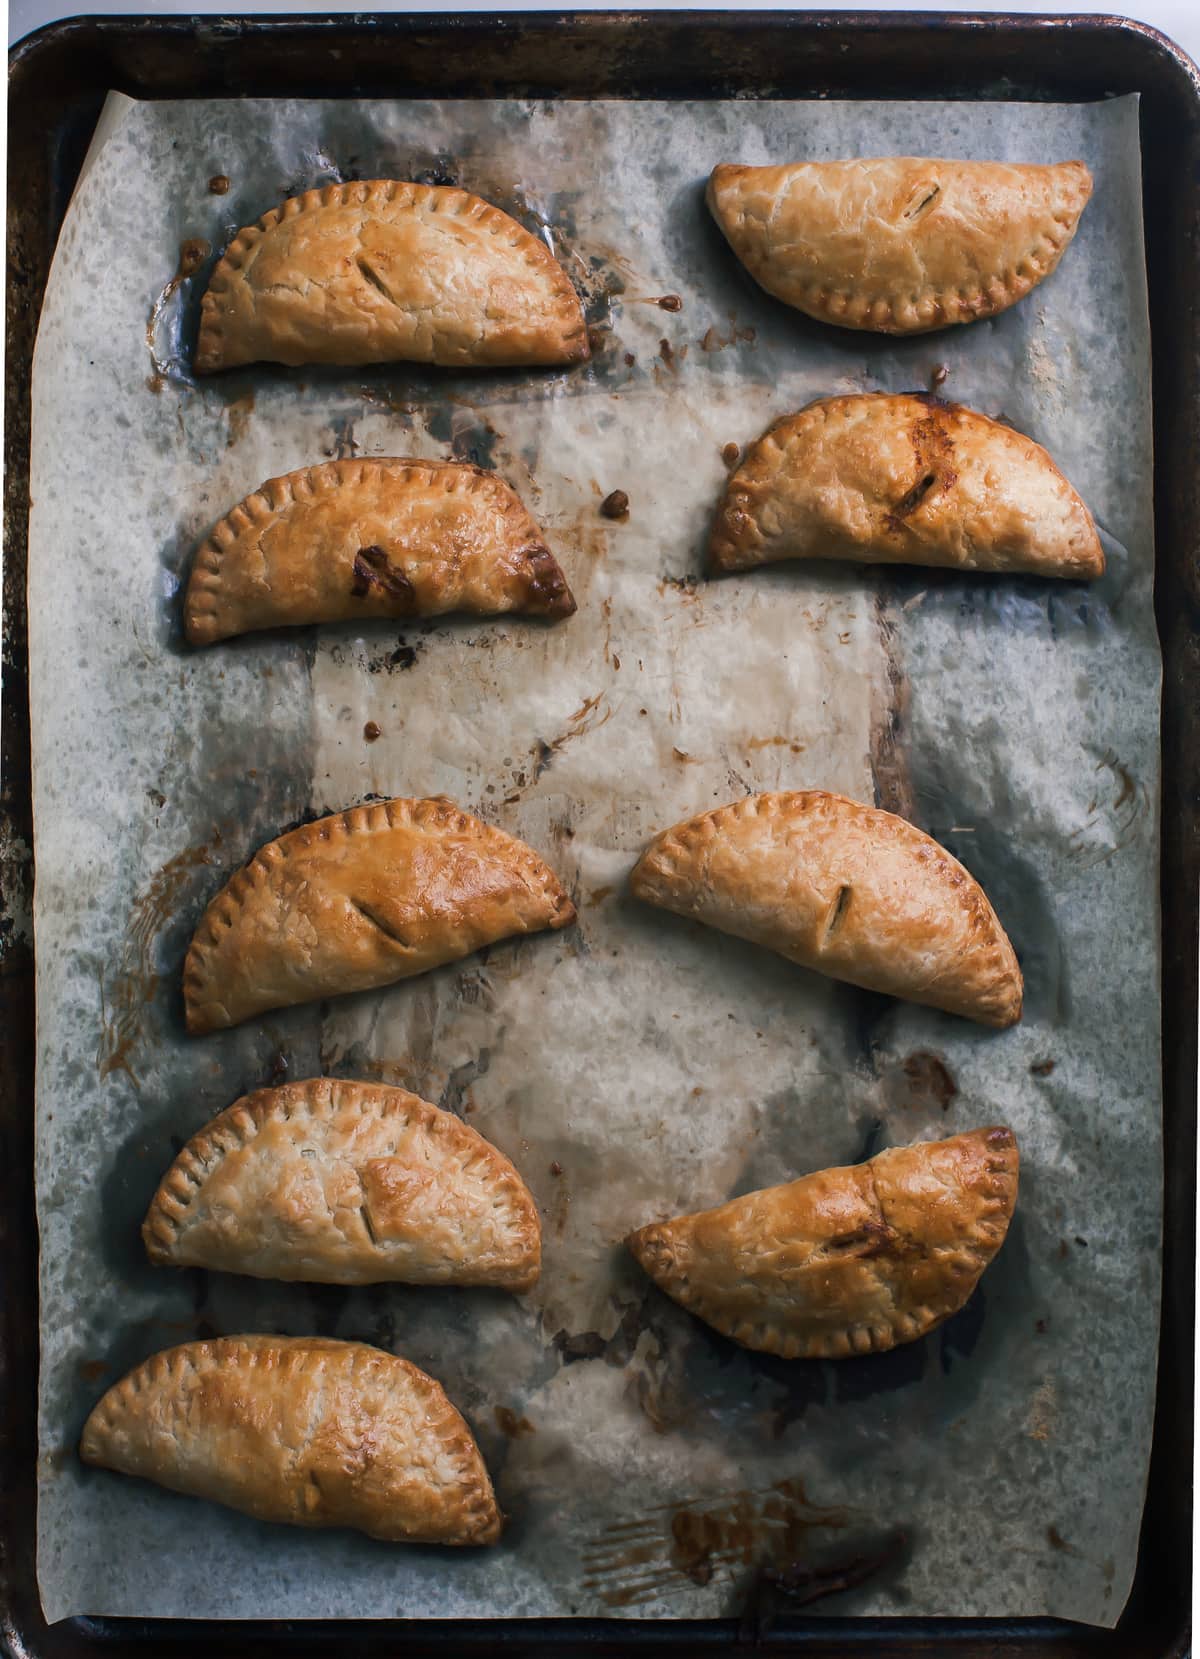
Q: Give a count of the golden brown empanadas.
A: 9